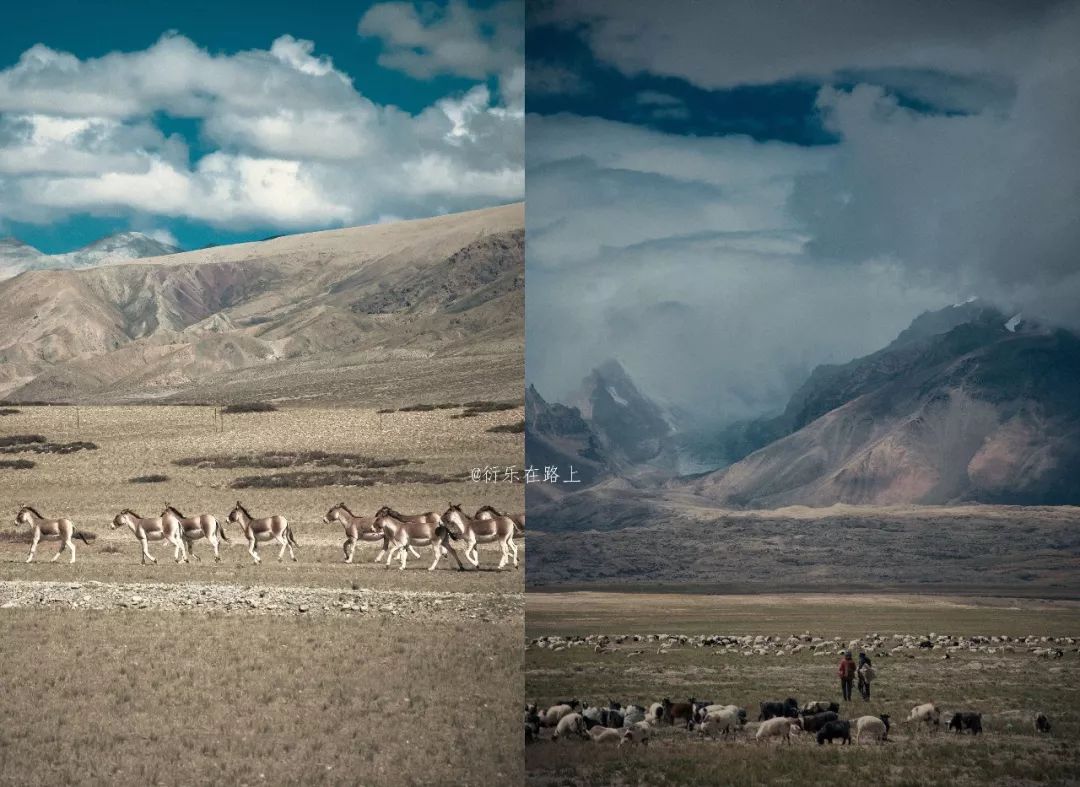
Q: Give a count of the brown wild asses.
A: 9